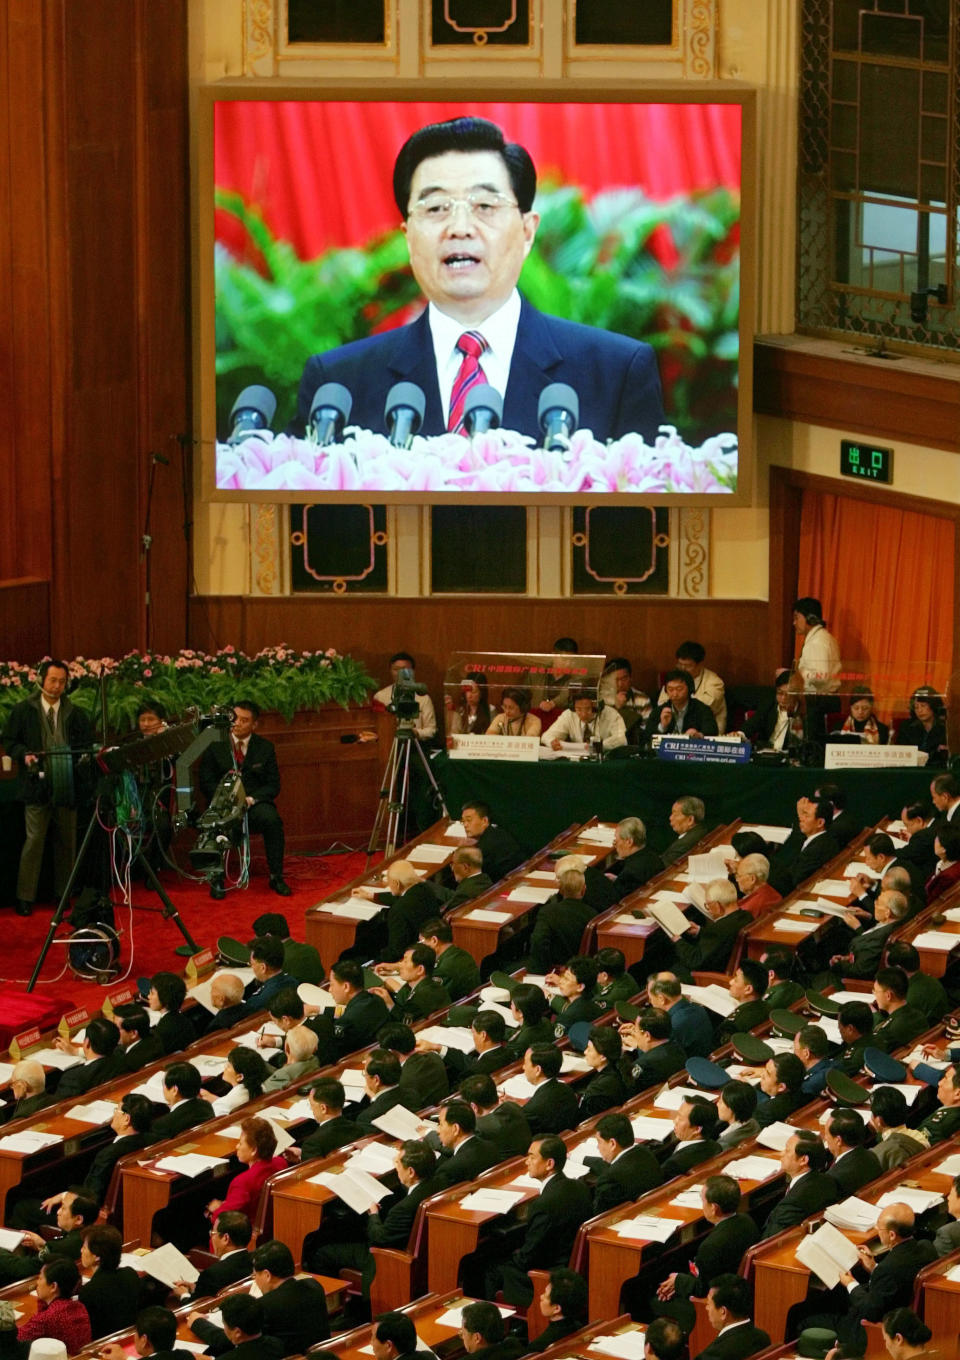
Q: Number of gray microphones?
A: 5